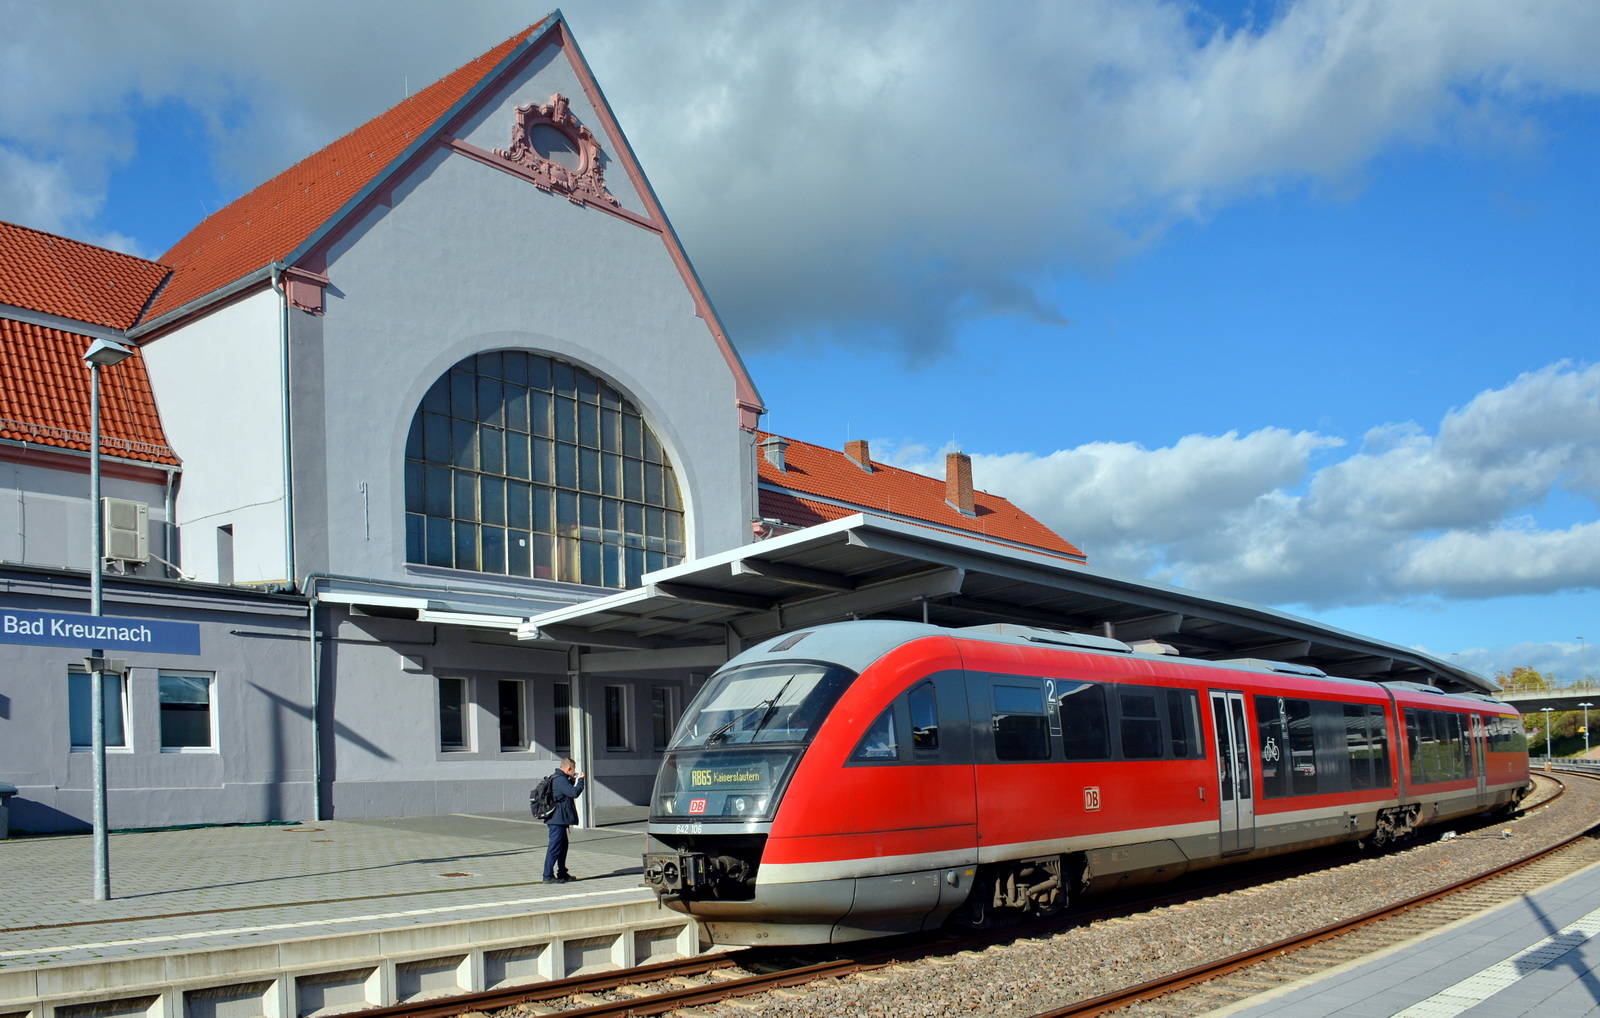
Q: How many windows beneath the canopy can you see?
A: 5